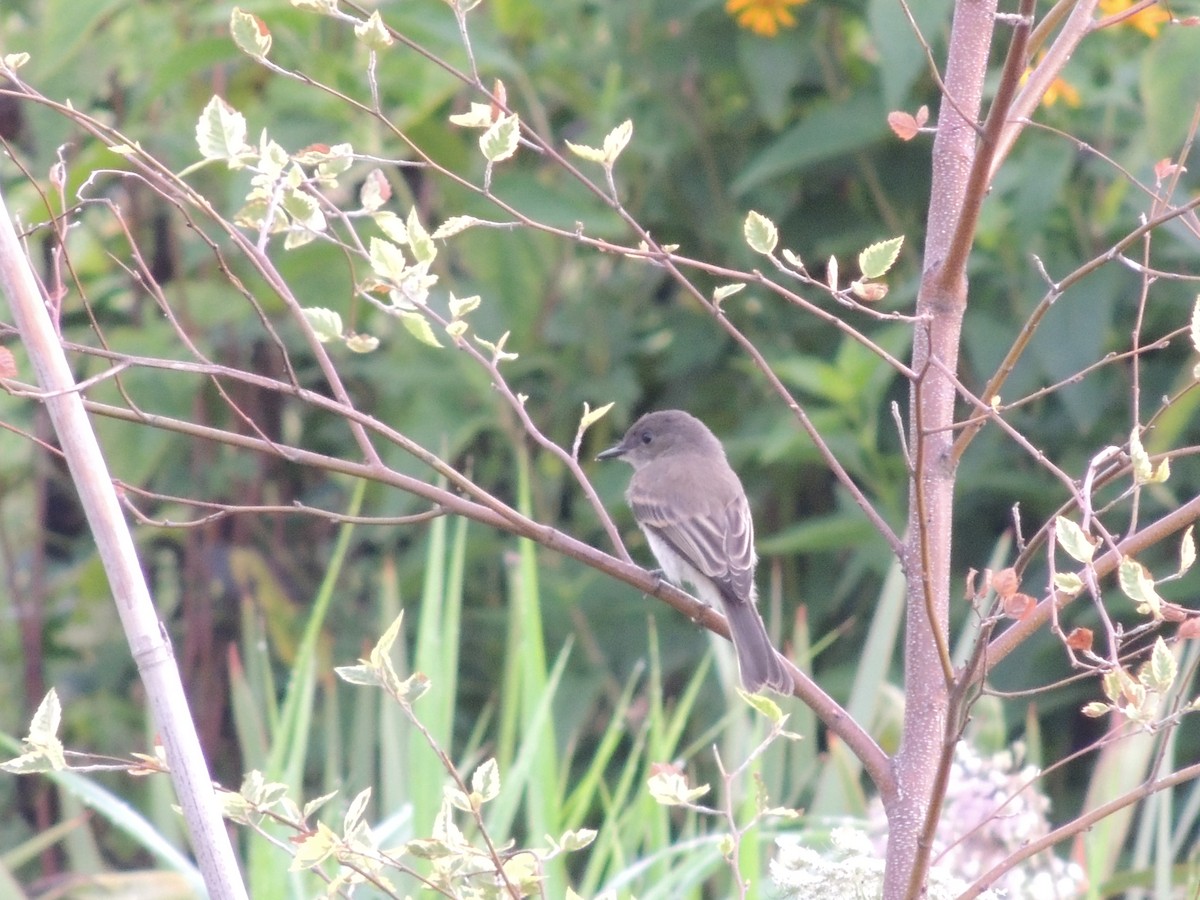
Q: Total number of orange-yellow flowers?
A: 3